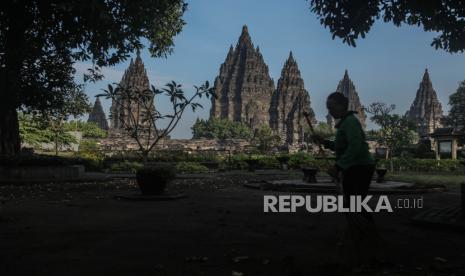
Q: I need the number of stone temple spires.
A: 6